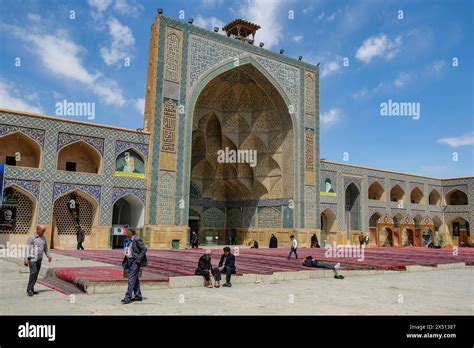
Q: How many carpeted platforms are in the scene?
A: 1